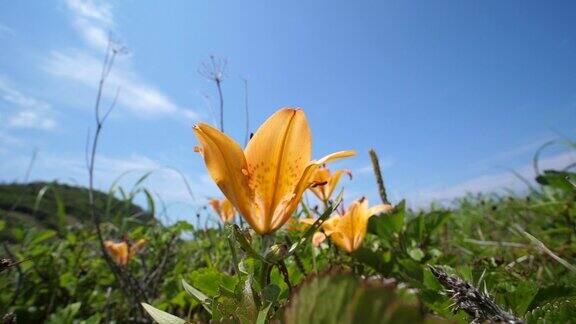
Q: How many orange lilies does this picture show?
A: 5